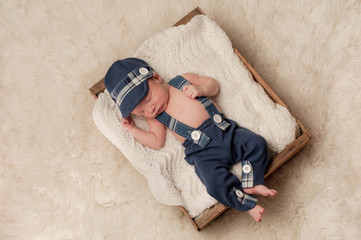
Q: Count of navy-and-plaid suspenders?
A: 2